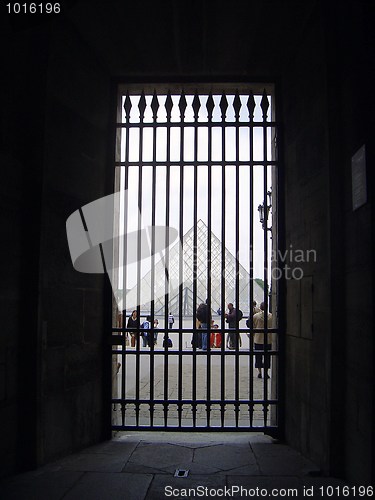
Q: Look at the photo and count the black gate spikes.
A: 11